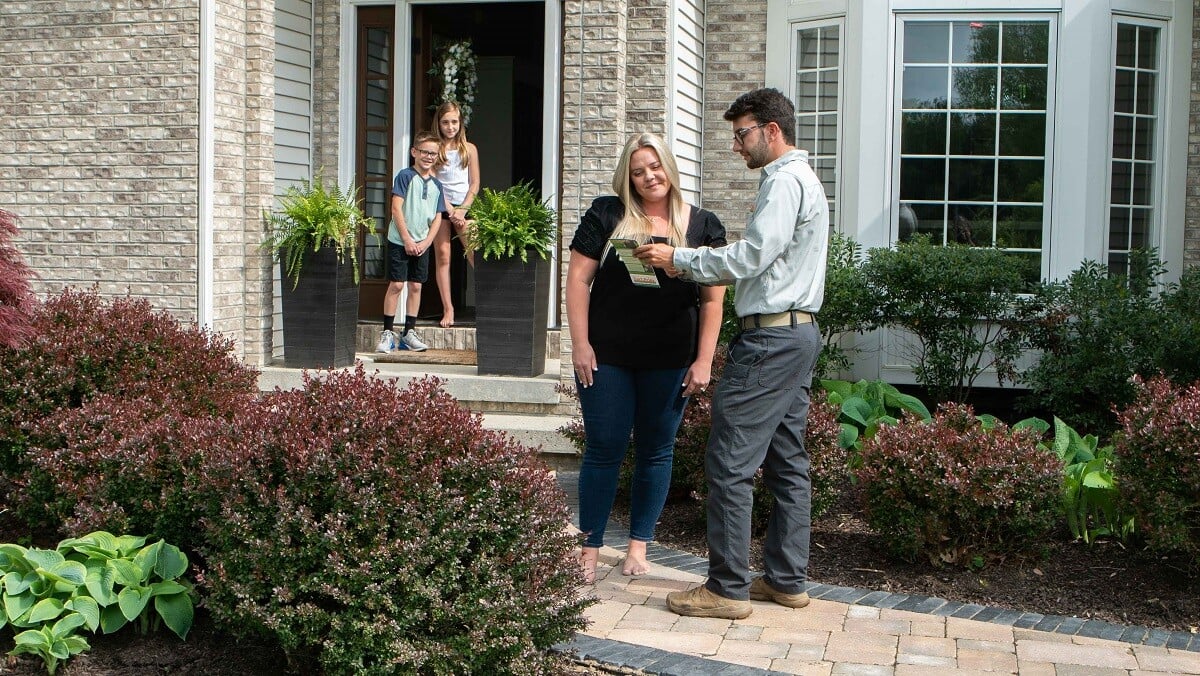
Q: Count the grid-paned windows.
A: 3